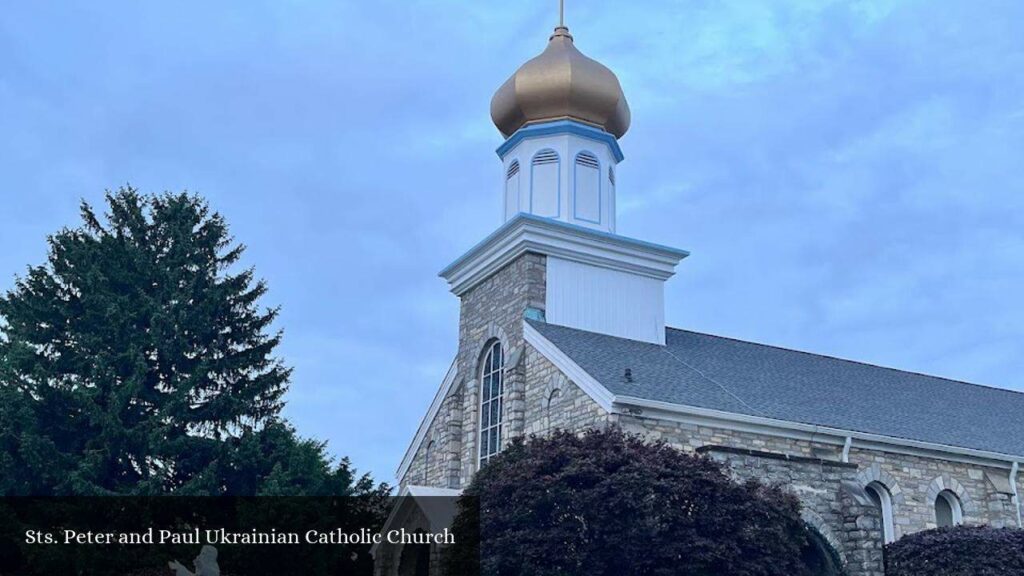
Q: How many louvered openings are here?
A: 4